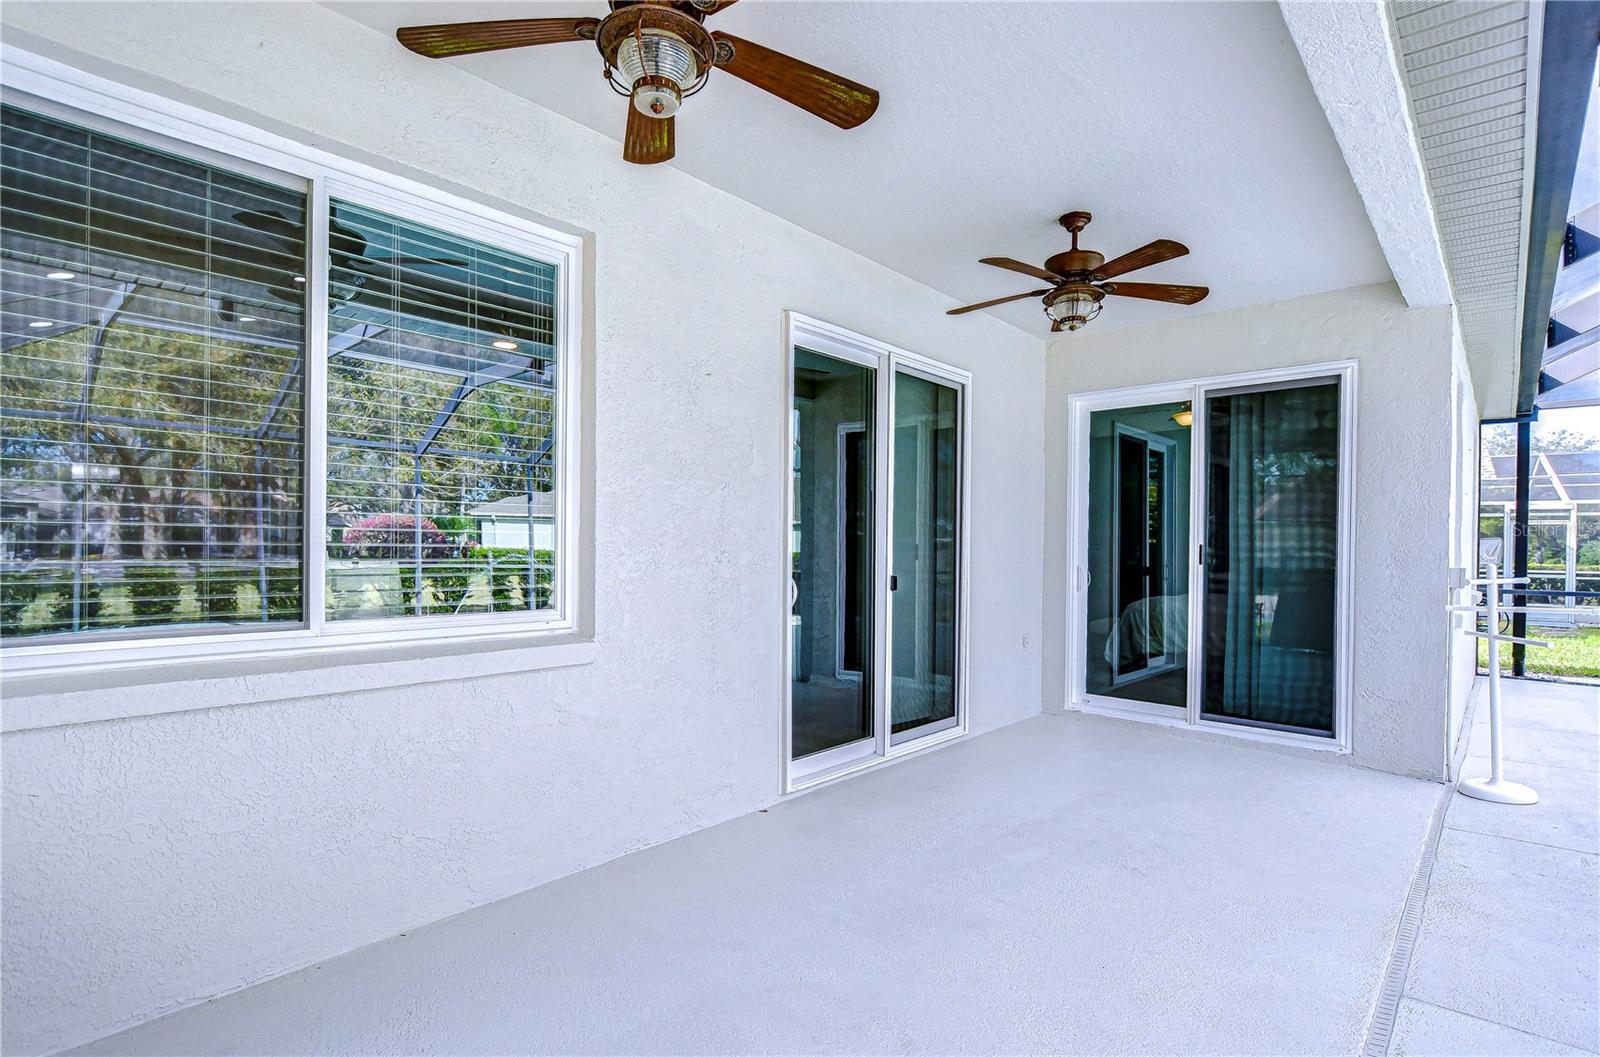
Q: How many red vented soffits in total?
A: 0